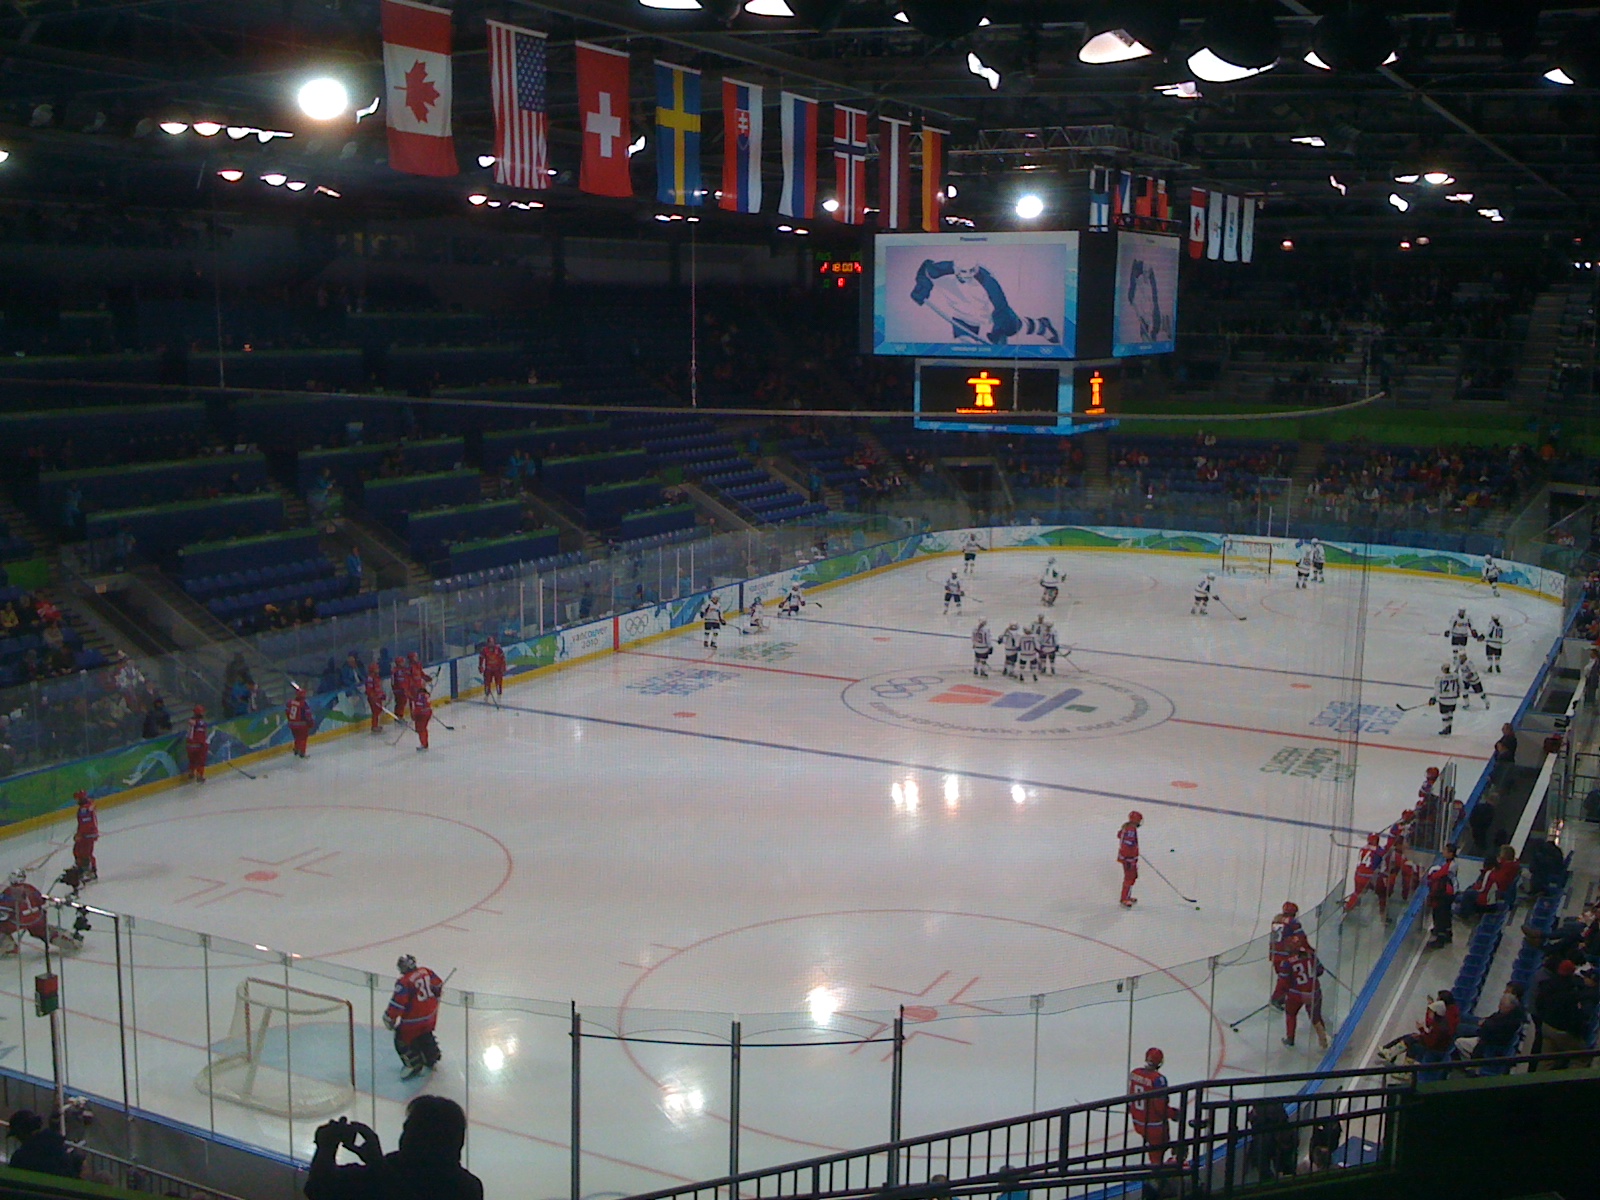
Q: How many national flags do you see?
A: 14